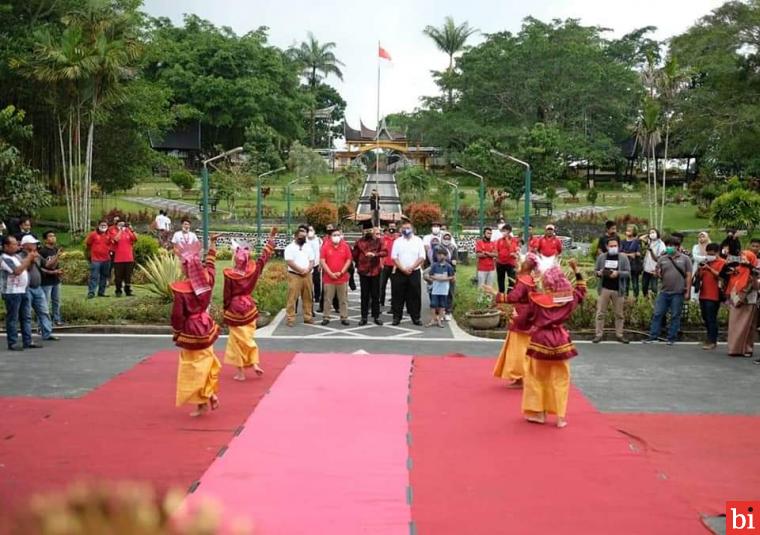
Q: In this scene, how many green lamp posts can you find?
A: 6